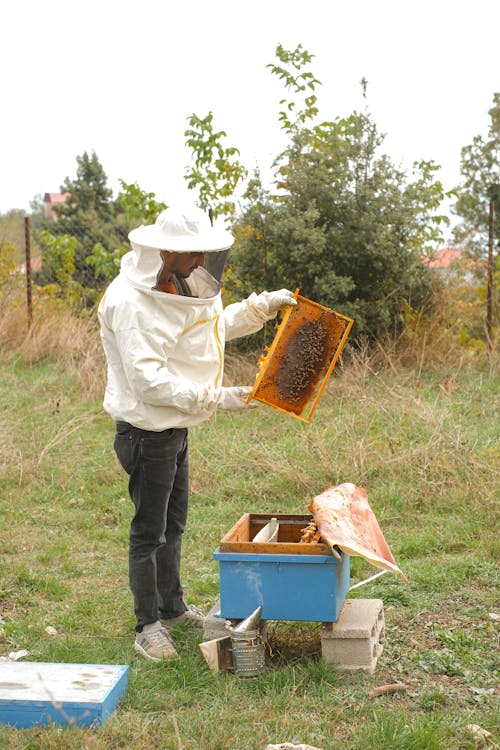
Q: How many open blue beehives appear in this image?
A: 1